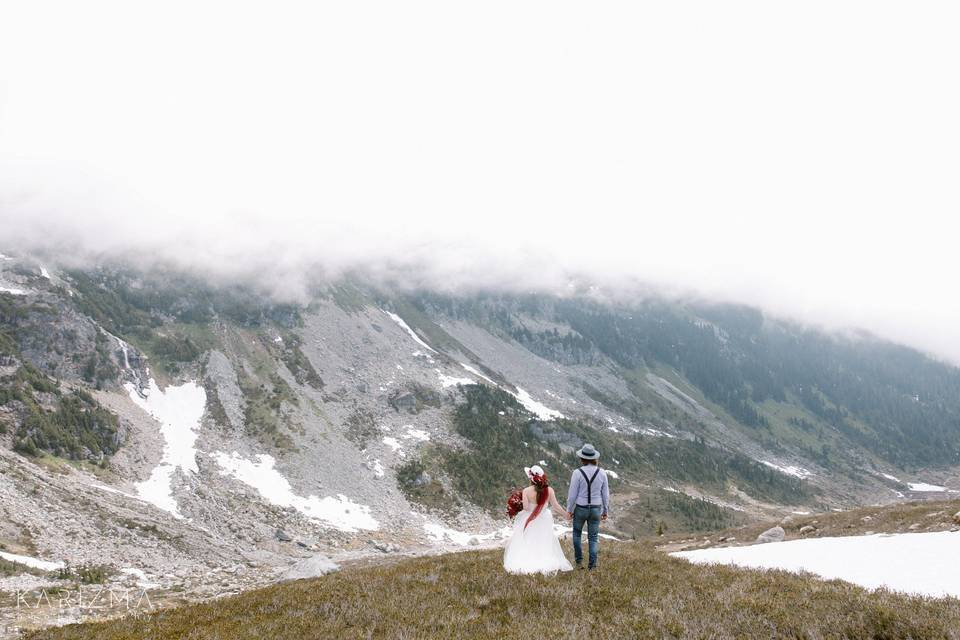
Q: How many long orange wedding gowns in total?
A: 0